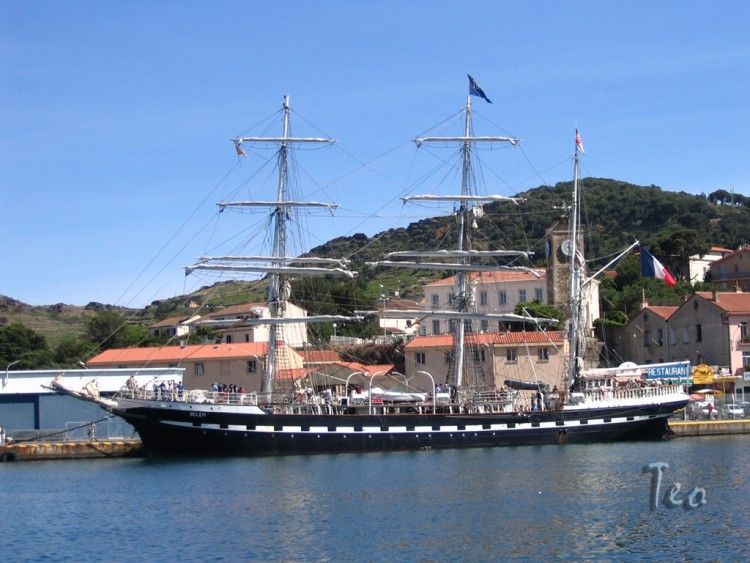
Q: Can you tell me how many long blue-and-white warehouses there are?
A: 1